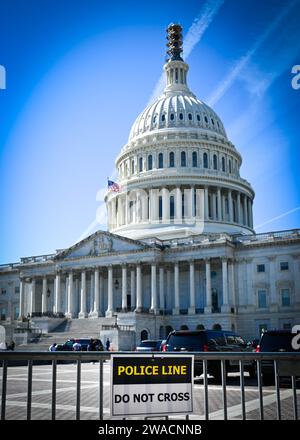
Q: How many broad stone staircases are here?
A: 1